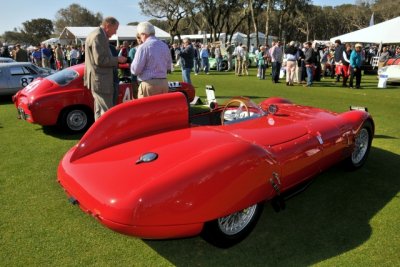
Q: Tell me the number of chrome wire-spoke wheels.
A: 2